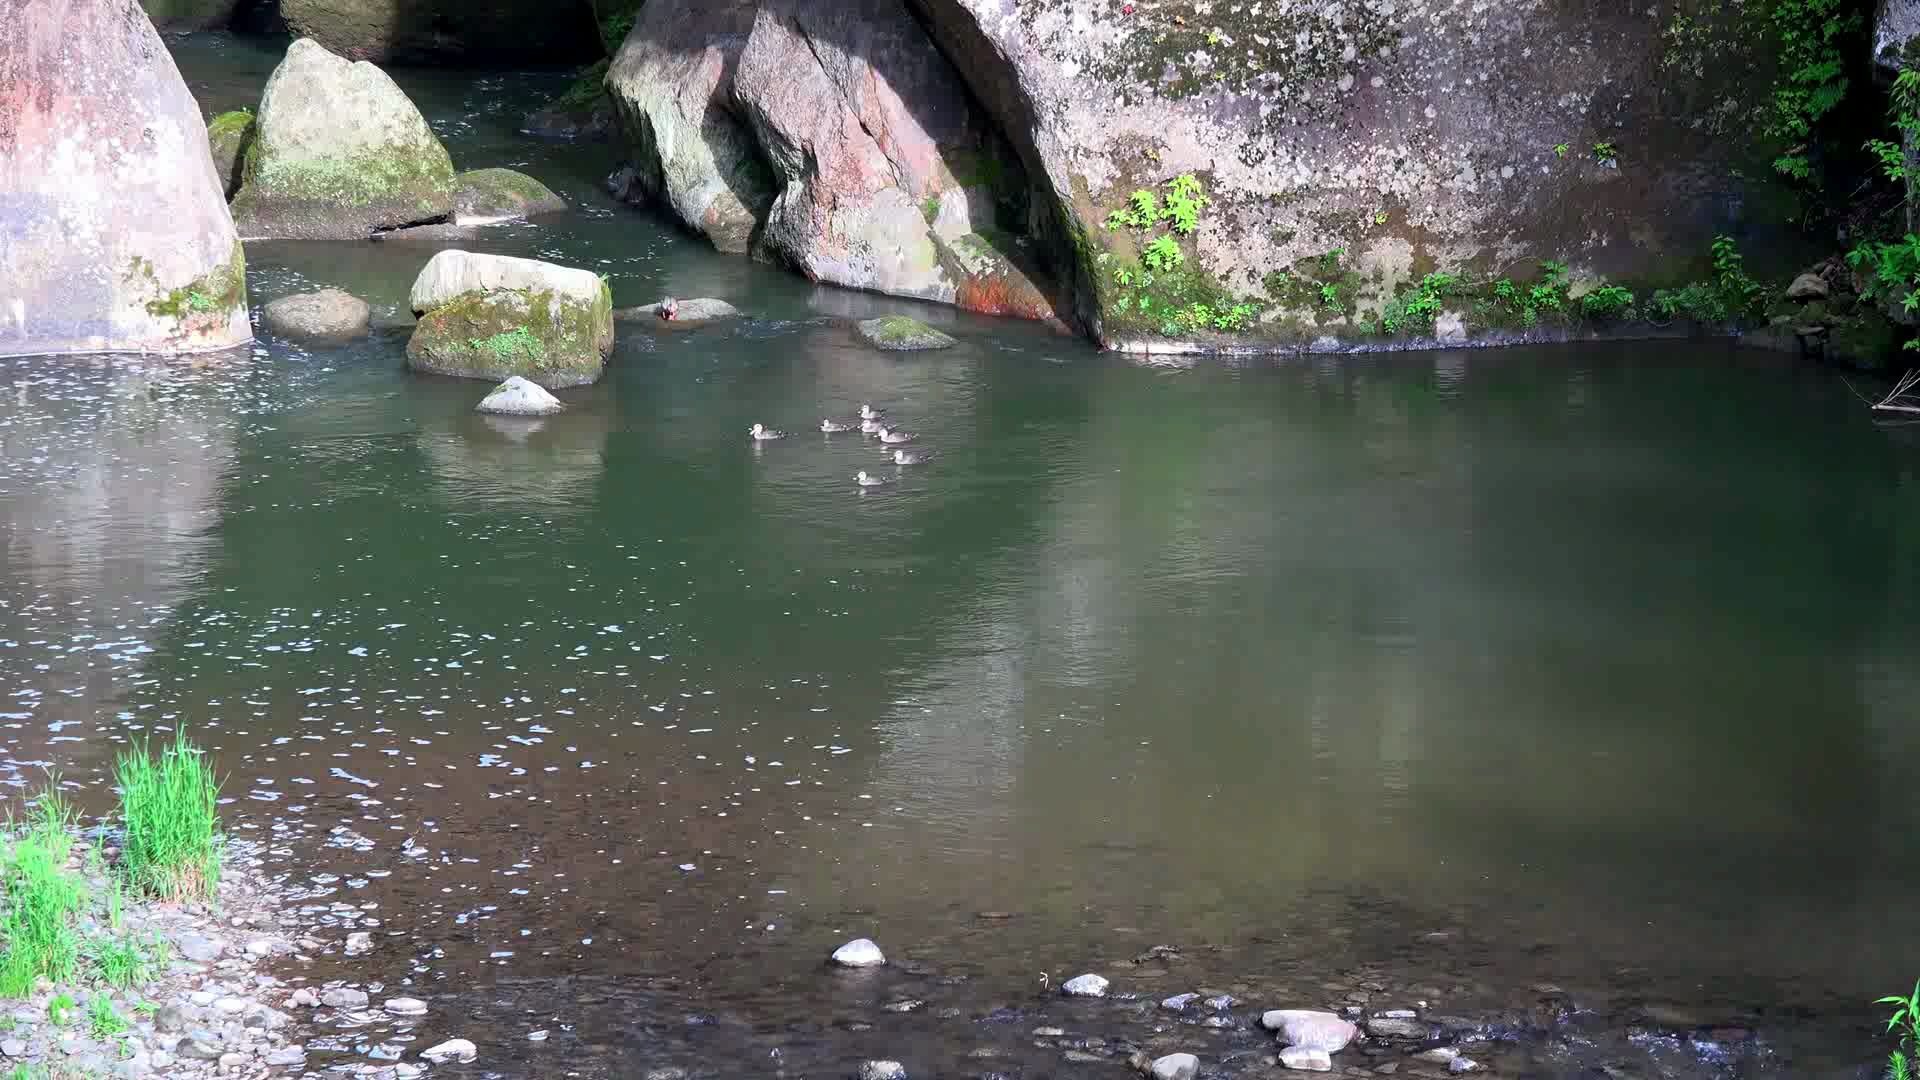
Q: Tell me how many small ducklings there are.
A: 7